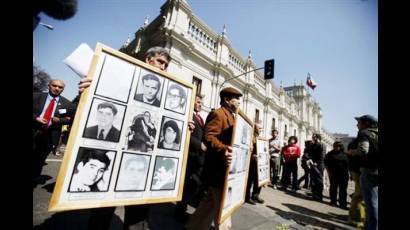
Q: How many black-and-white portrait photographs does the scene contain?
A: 8